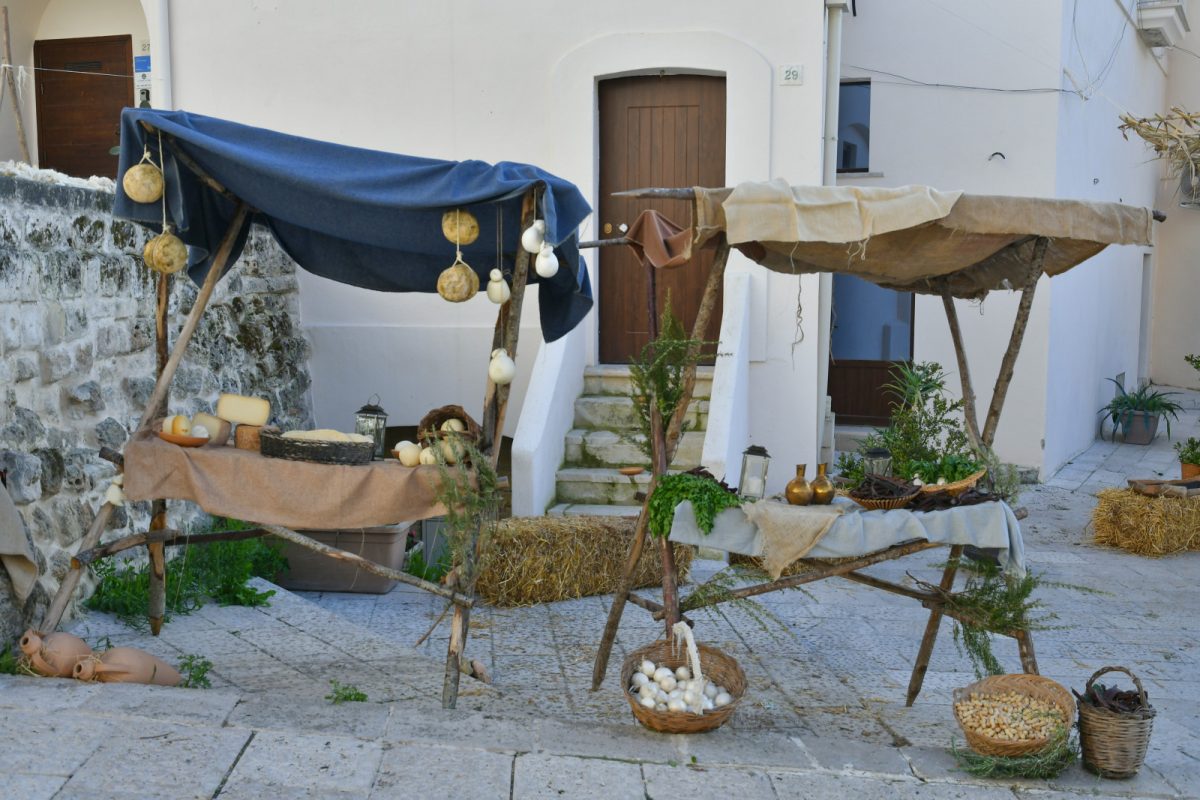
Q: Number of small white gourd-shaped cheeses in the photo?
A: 4